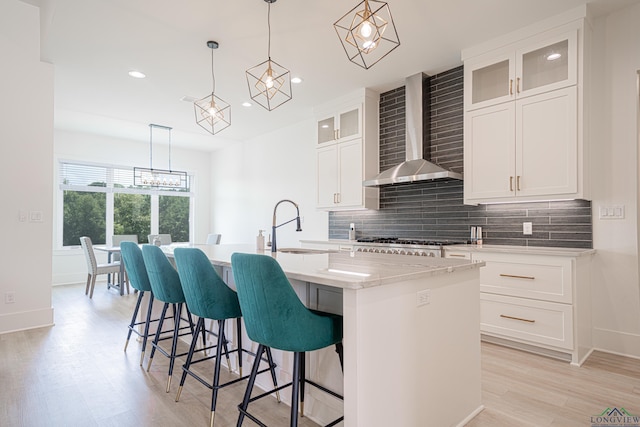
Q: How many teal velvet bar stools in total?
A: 4